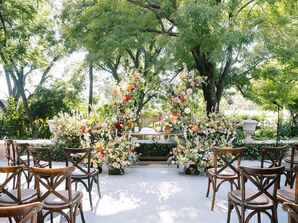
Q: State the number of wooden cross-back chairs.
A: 13